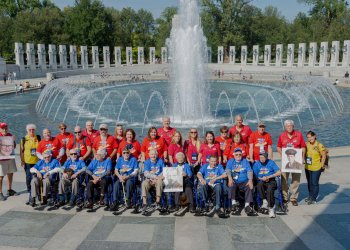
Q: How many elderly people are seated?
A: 9